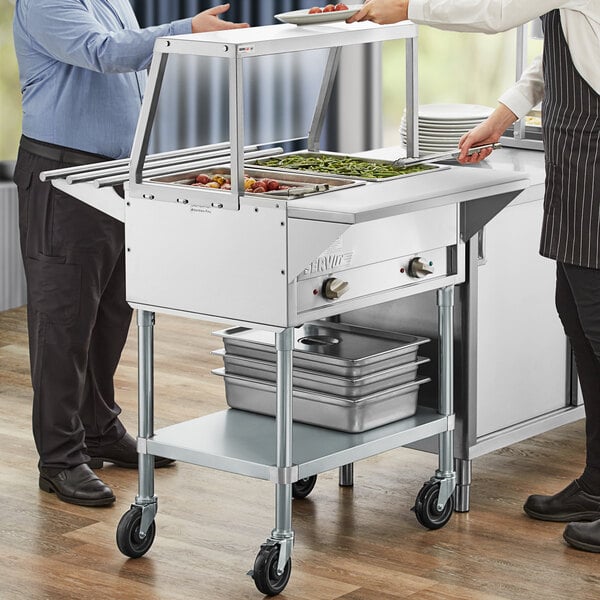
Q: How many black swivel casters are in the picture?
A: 4